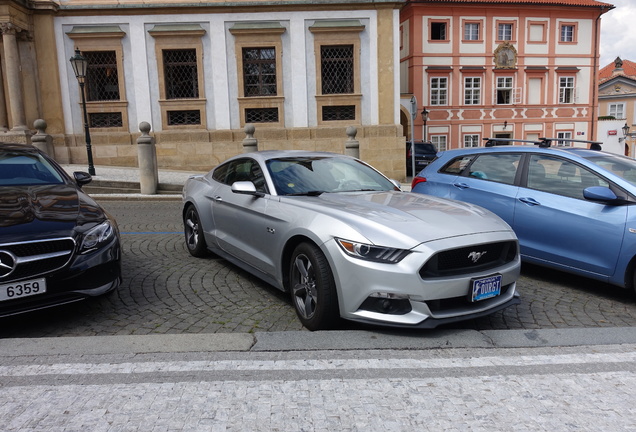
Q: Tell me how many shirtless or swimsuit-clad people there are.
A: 0